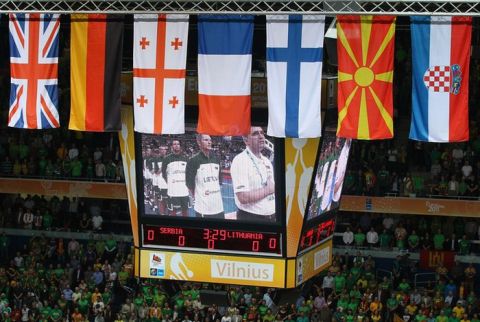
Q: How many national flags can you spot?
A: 7